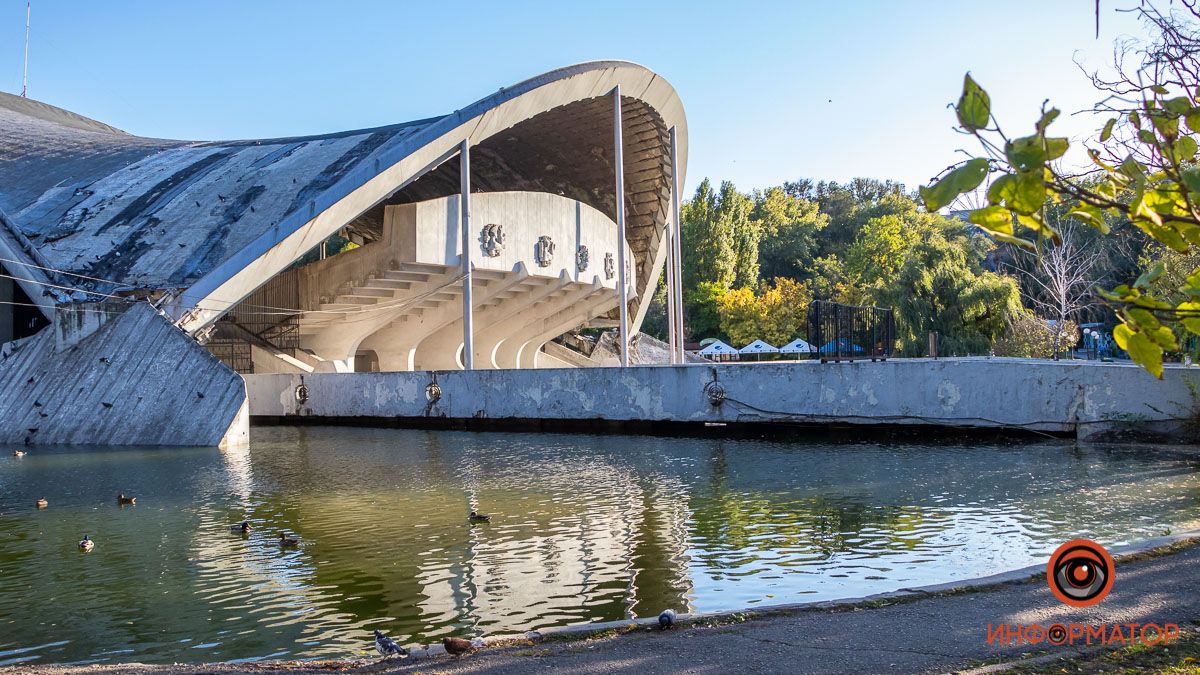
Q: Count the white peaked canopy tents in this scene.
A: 3